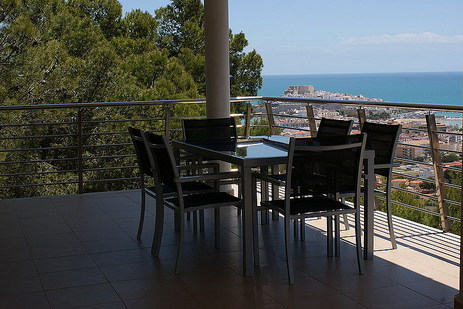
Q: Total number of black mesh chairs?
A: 6